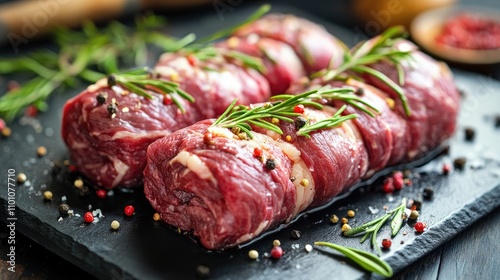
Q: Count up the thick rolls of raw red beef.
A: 2